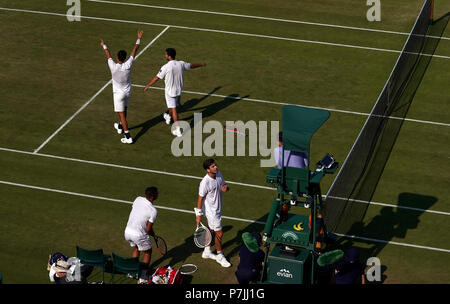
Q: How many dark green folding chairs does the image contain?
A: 2